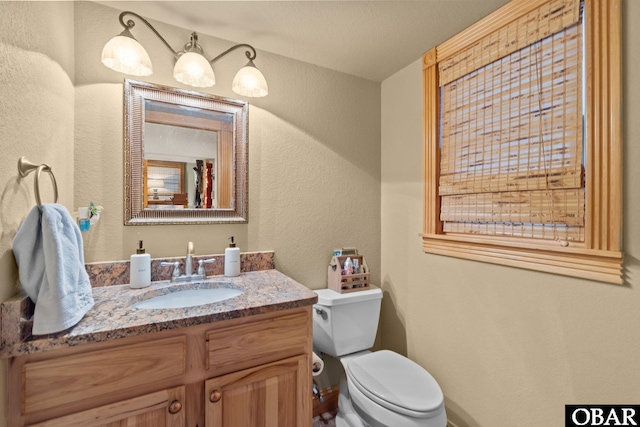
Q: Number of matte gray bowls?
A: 0